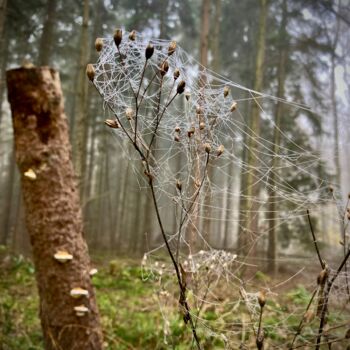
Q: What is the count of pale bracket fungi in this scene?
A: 5